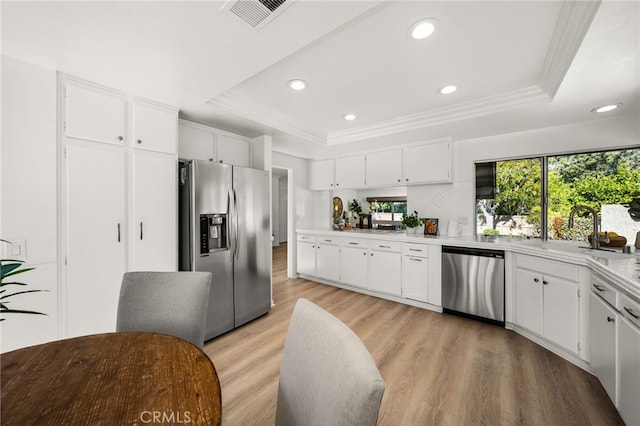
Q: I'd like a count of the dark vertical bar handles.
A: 2